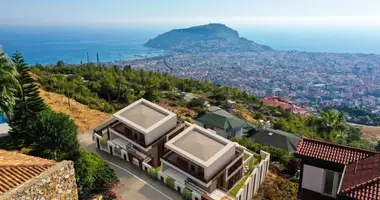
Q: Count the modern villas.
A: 2